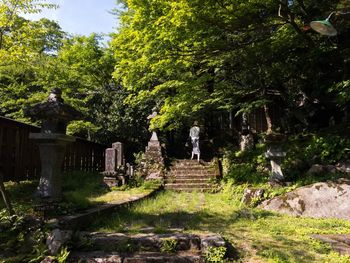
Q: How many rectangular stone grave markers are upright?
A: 2